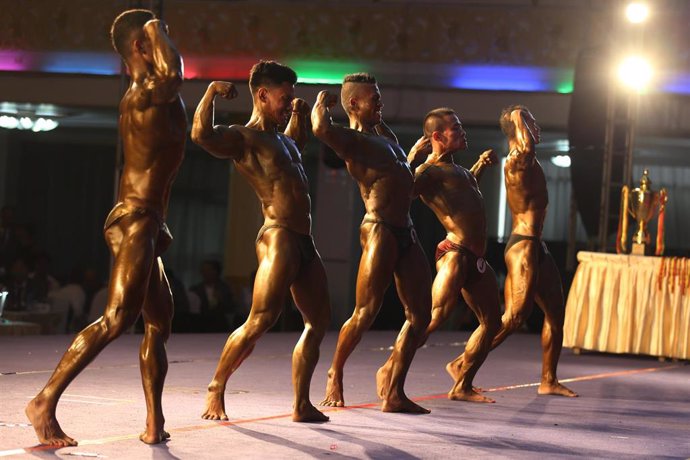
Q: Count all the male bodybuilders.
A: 5